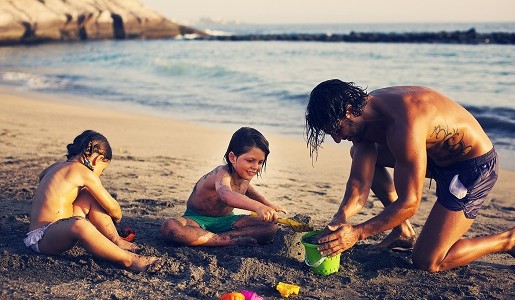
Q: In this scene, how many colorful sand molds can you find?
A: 3